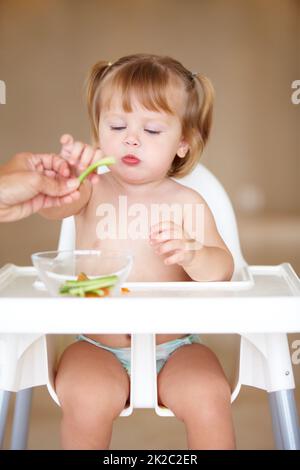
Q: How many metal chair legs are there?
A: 3